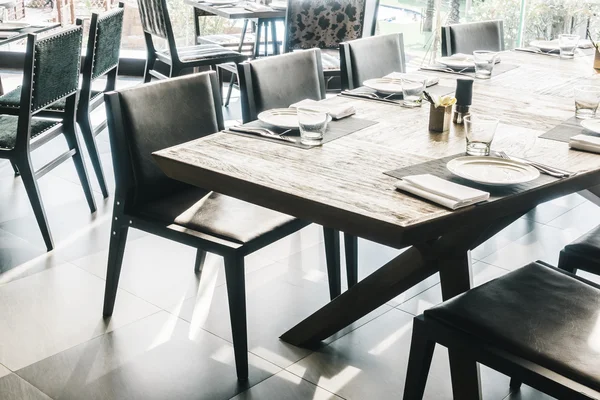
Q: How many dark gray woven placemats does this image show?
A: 6